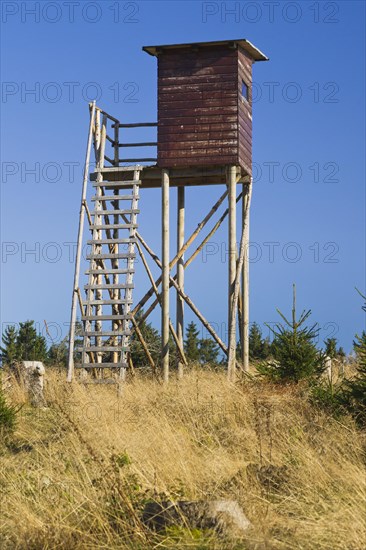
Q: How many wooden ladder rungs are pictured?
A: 15